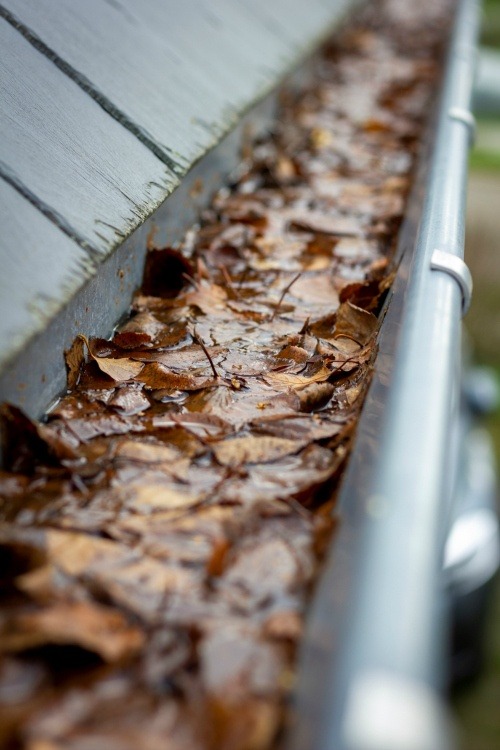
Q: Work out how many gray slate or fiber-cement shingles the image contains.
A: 3